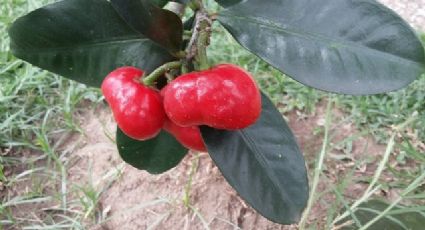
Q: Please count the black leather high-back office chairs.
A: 0